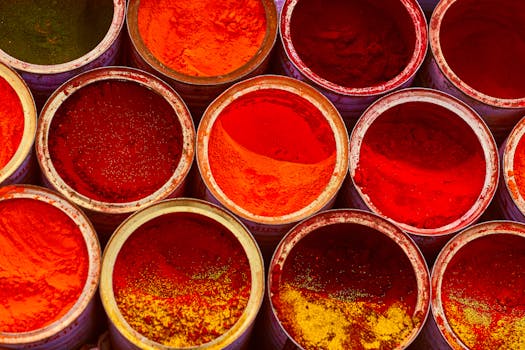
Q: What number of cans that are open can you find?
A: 13